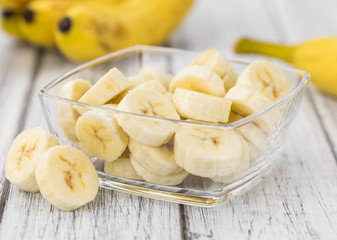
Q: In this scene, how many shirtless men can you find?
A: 0